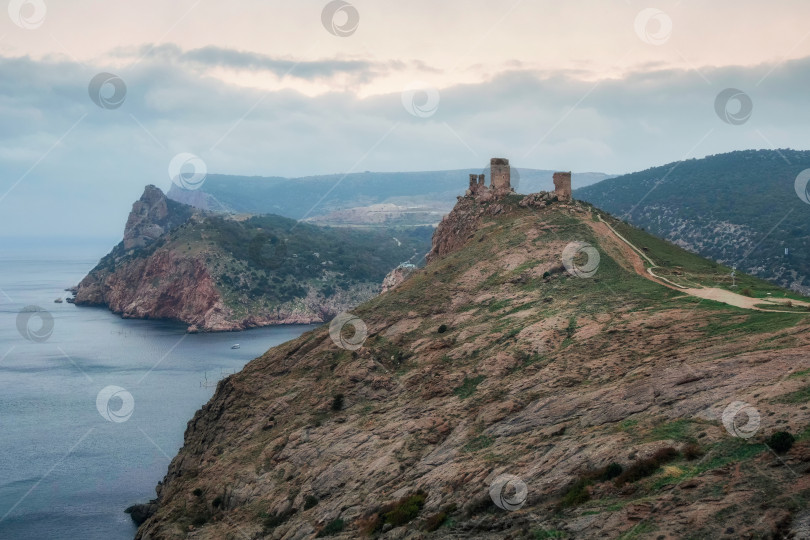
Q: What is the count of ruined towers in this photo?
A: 3